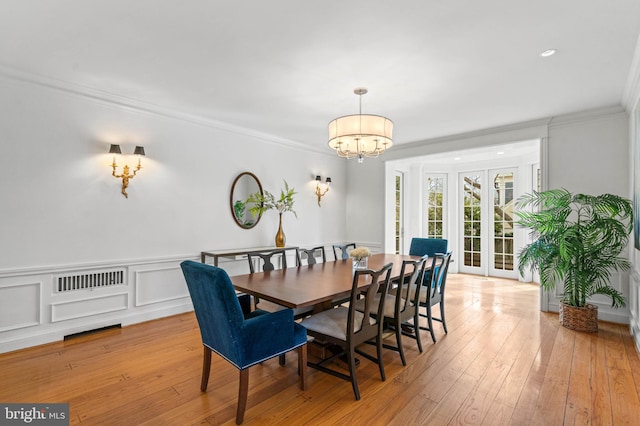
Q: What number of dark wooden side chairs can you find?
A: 6